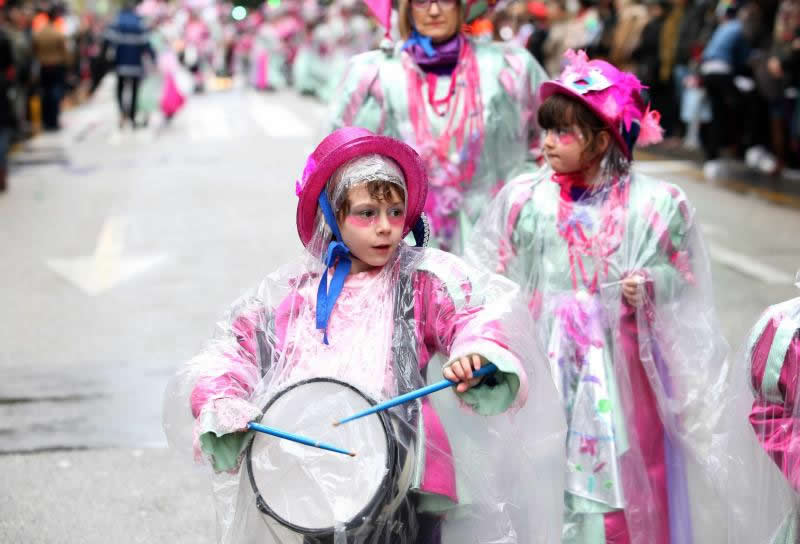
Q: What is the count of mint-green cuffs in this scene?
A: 2